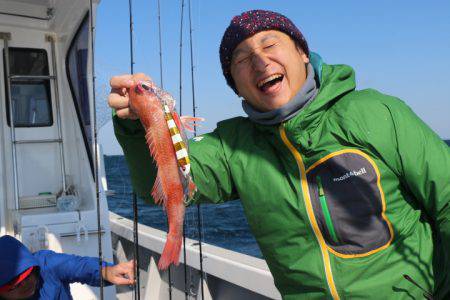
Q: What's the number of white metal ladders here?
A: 1